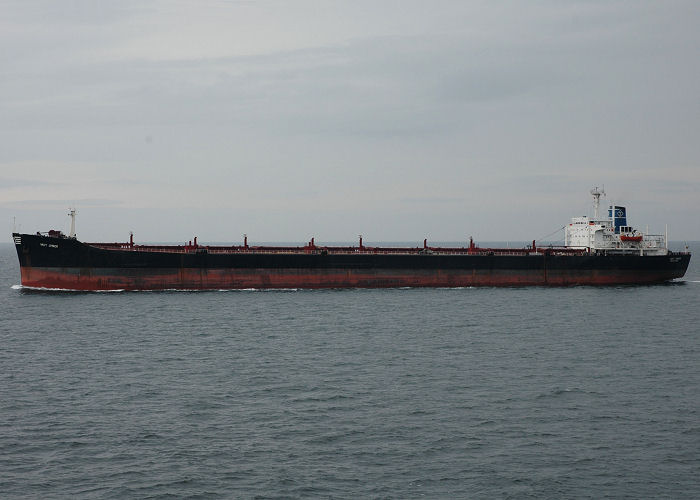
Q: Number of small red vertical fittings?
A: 8